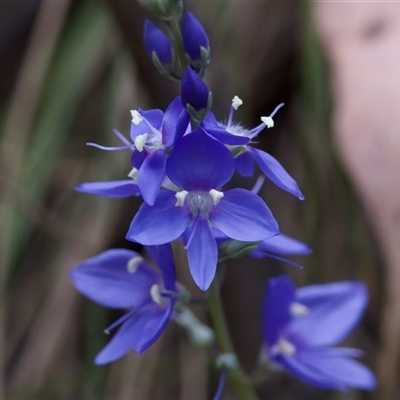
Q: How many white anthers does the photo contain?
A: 11